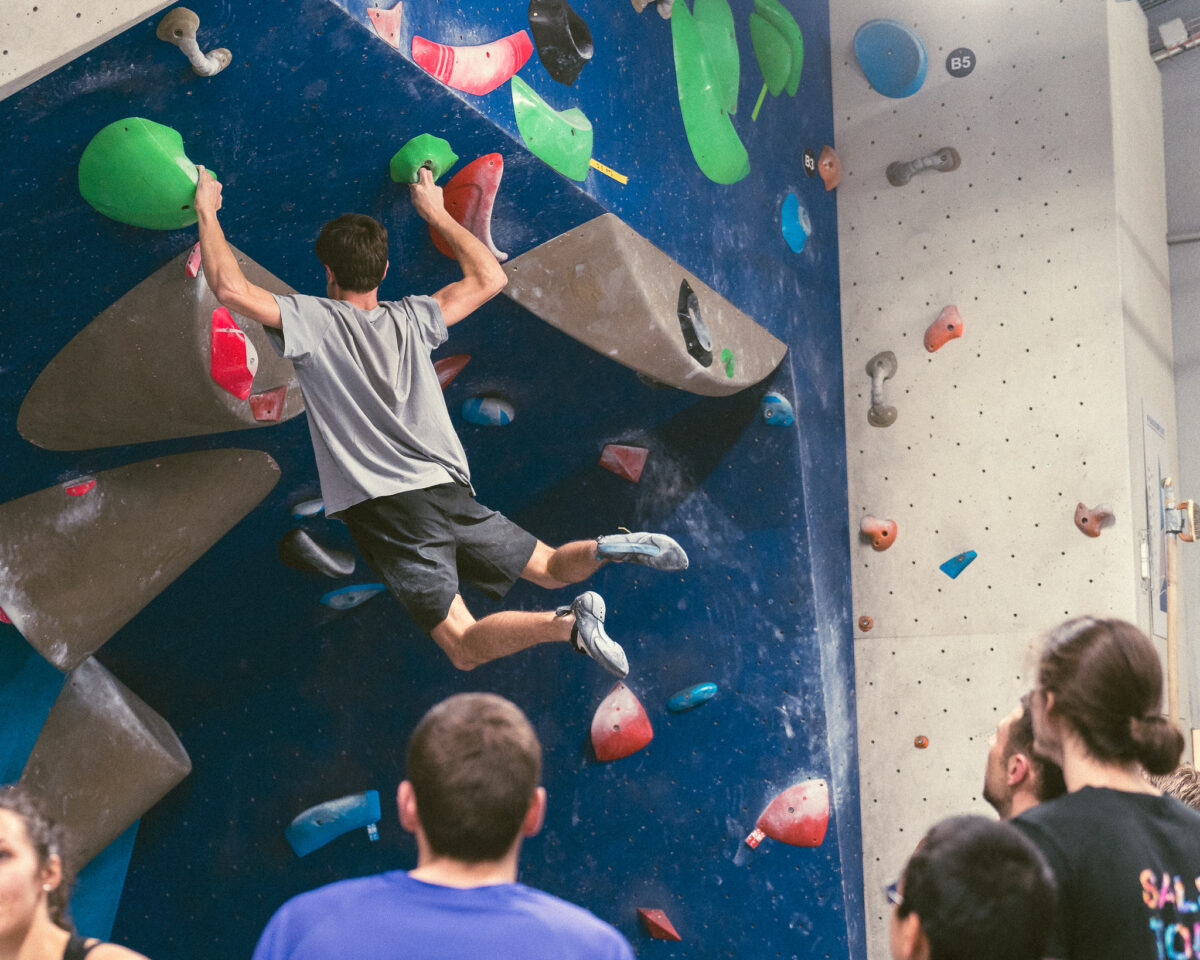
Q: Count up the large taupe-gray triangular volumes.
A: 4